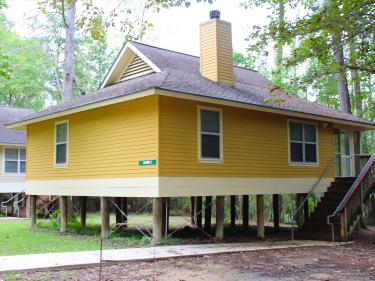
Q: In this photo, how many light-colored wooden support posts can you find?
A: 6